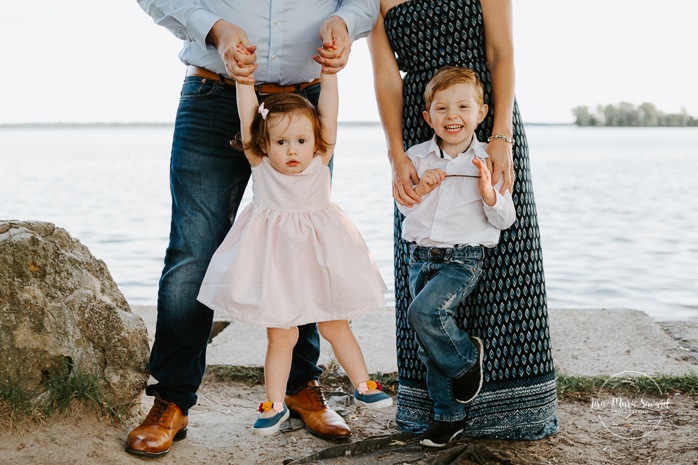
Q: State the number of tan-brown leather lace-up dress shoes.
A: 2